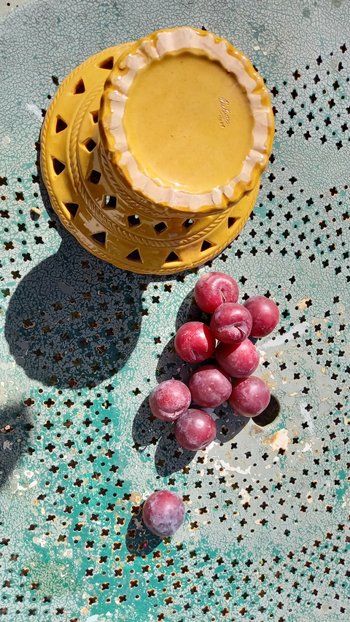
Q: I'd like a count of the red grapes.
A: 10